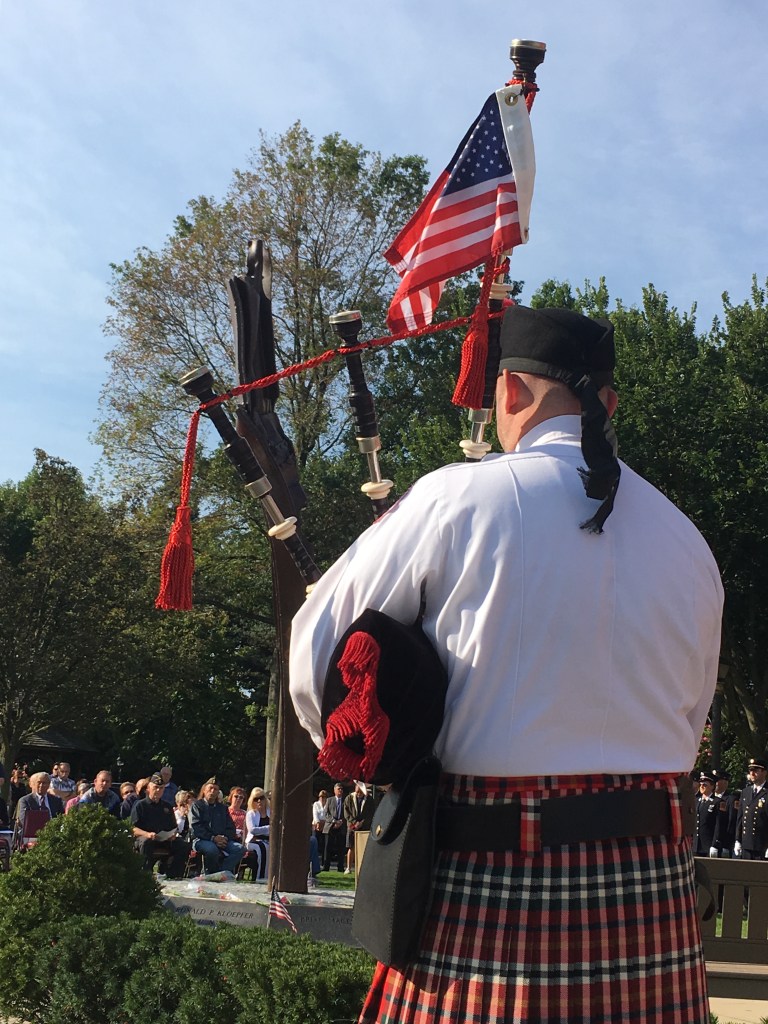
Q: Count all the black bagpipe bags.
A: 1